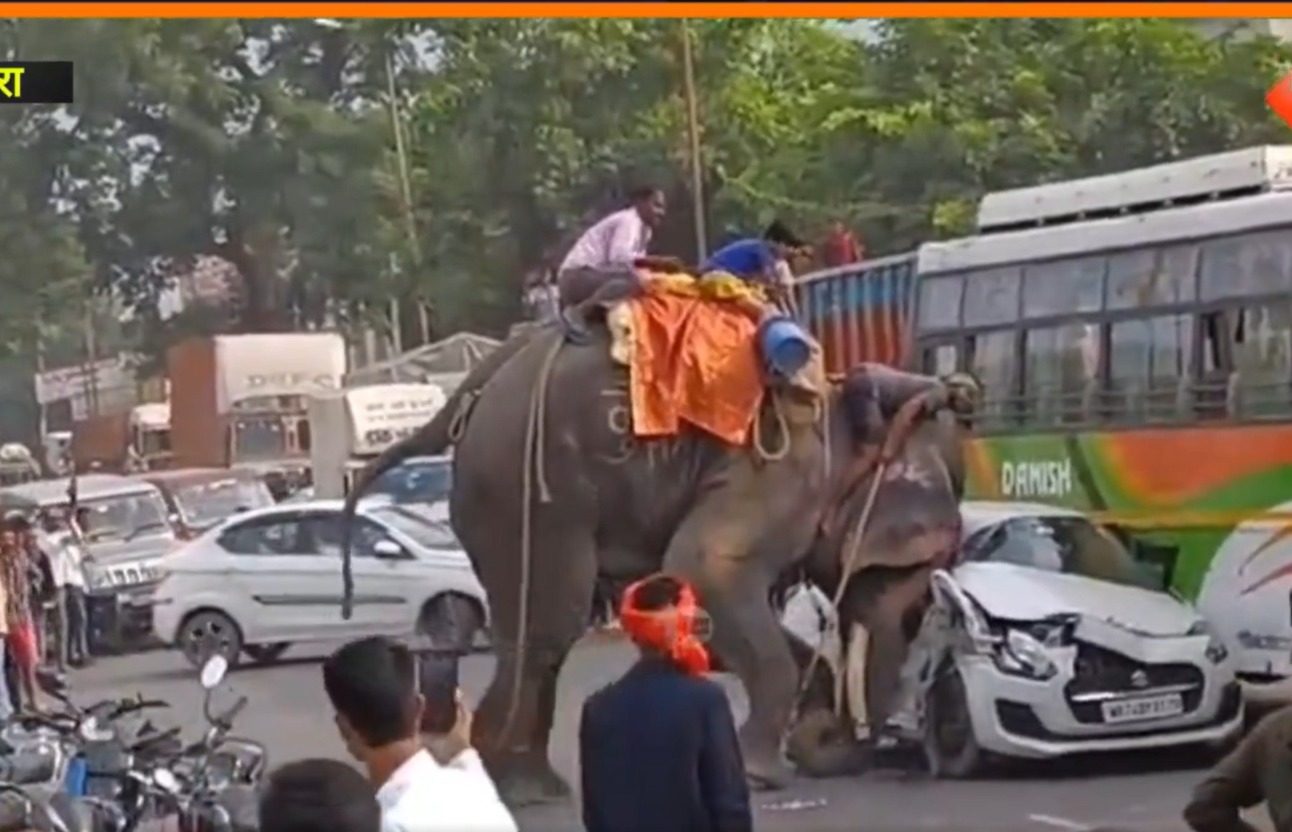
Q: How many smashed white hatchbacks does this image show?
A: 1